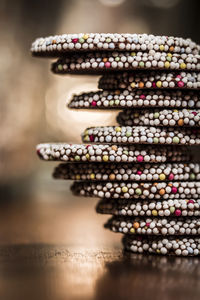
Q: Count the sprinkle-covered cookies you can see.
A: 12